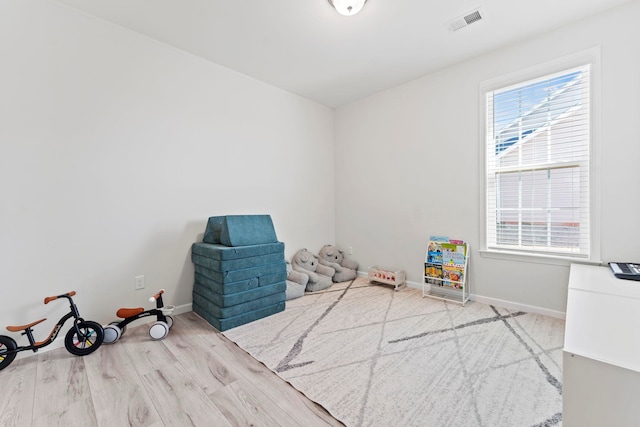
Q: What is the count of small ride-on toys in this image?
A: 2